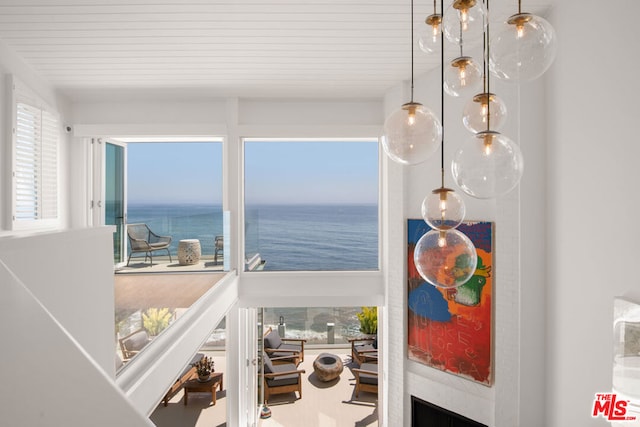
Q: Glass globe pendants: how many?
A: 9